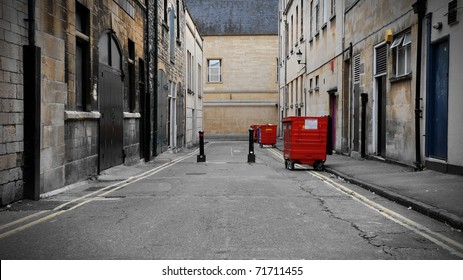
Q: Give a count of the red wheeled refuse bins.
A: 3